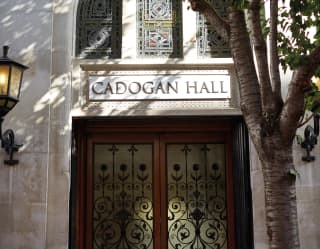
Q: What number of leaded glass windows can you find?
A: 3